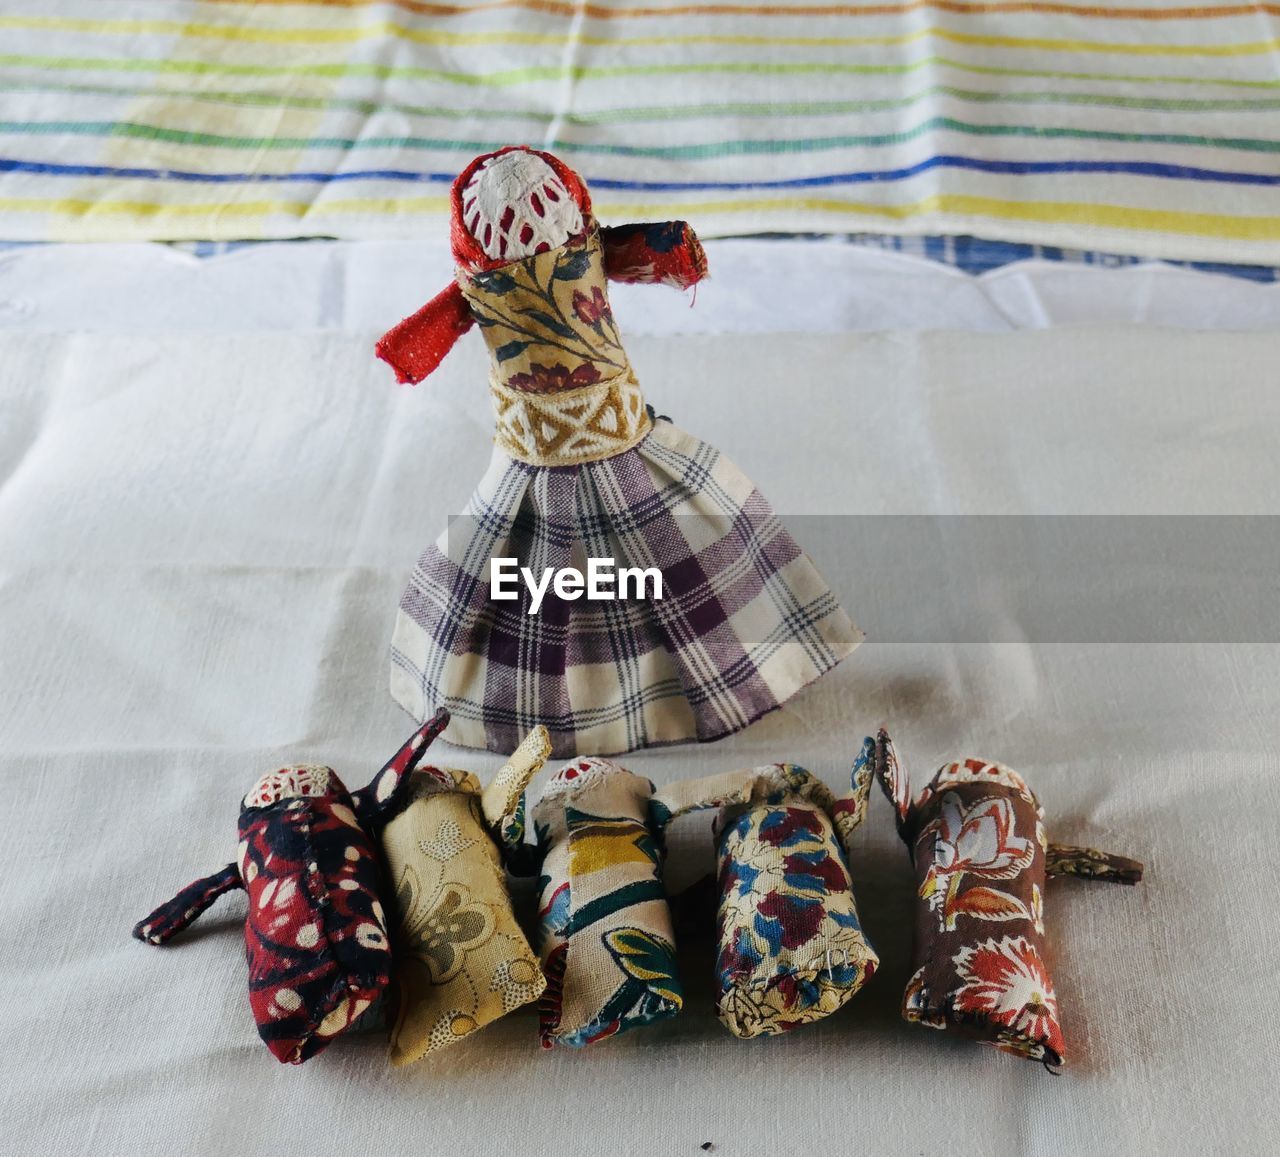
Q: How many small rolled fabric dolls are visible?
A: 5